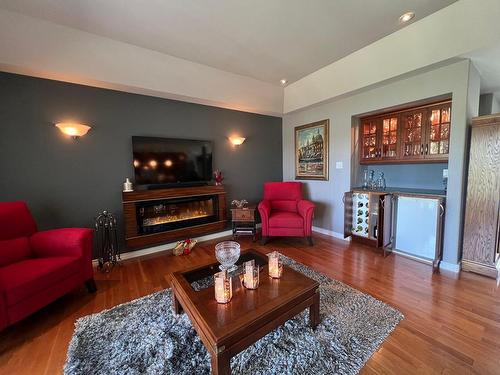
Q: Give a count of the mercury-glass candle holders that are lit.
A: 3